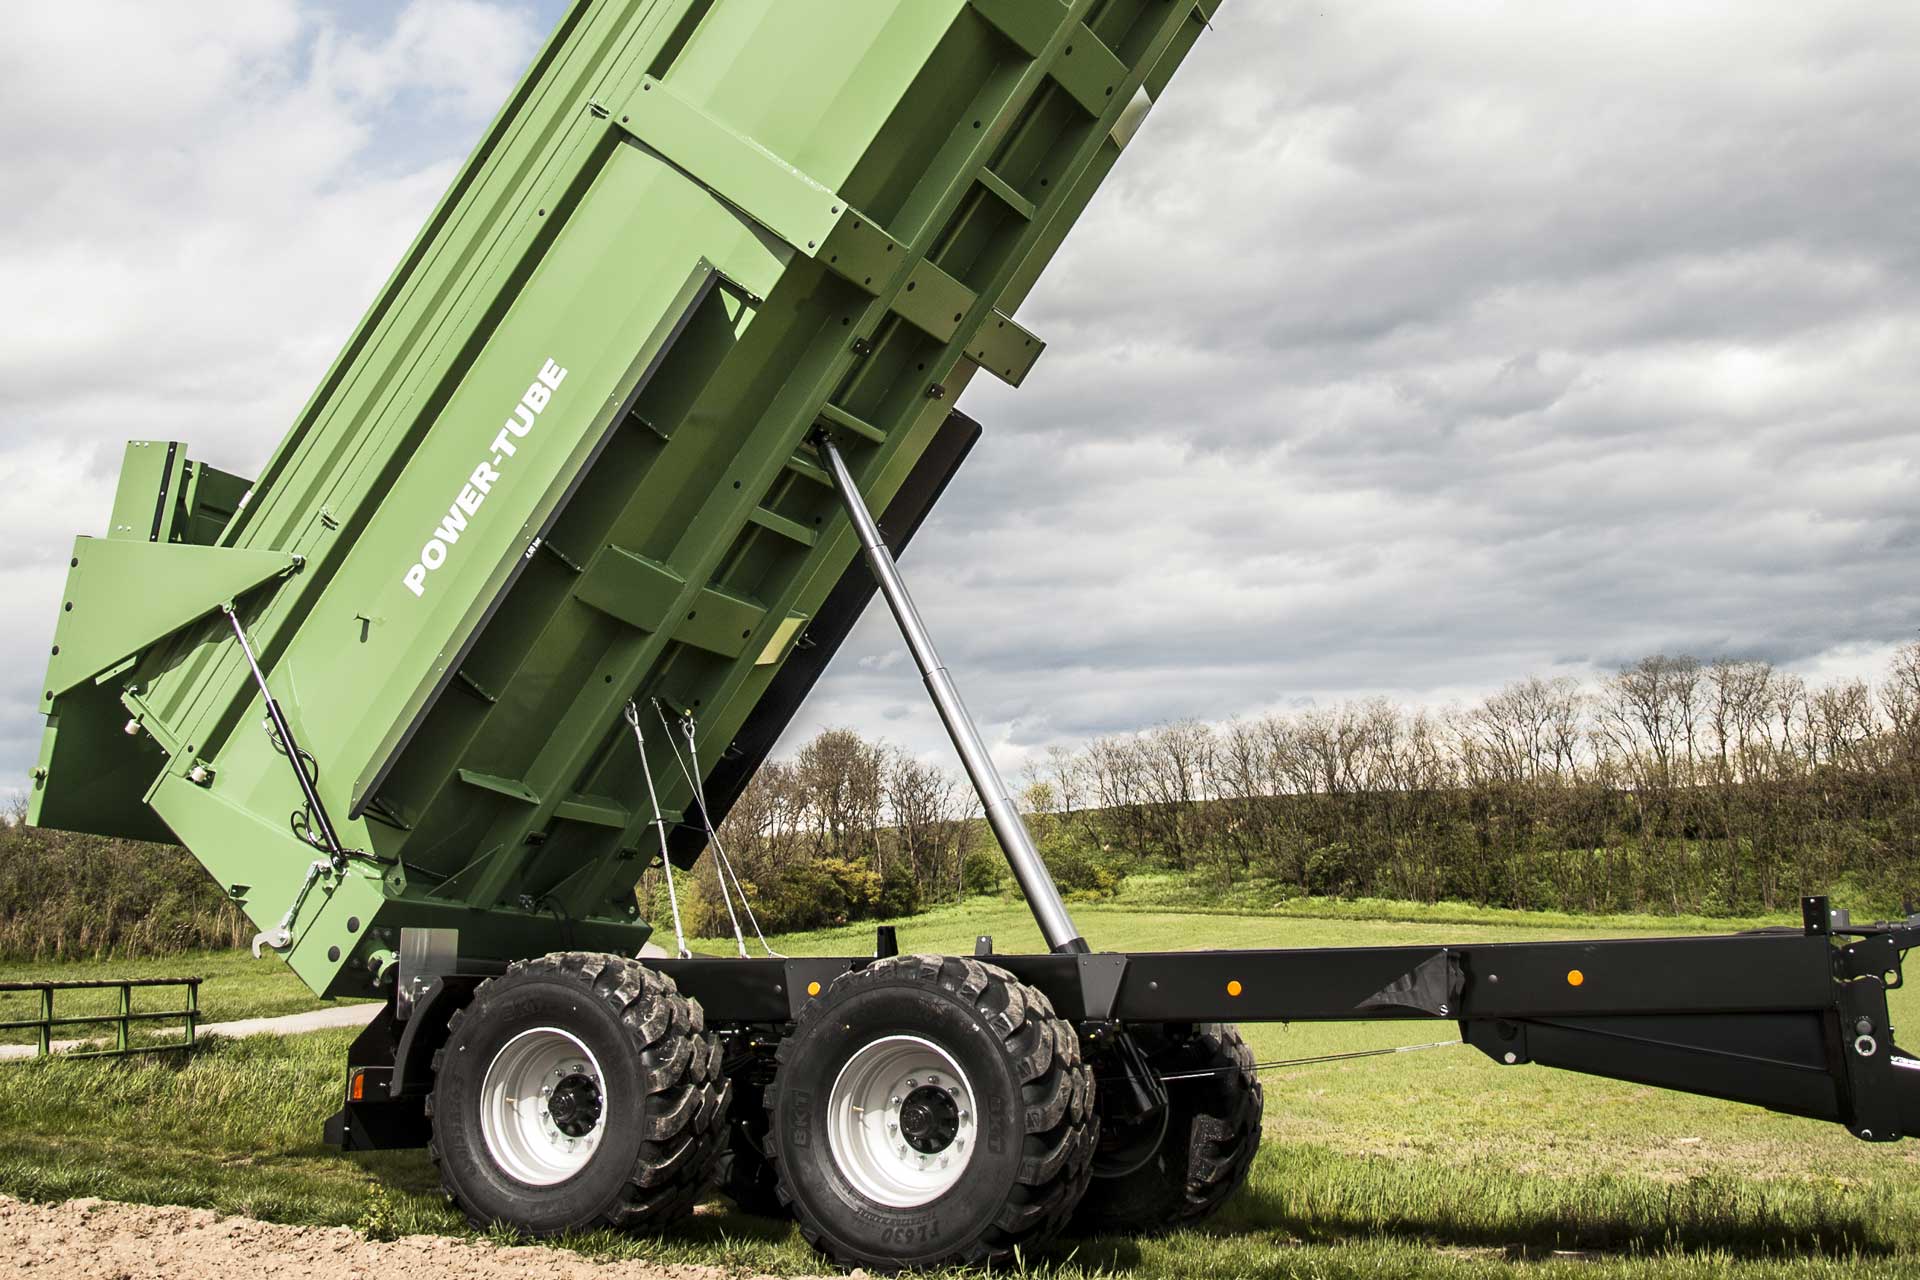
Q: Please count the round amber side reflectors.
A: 3